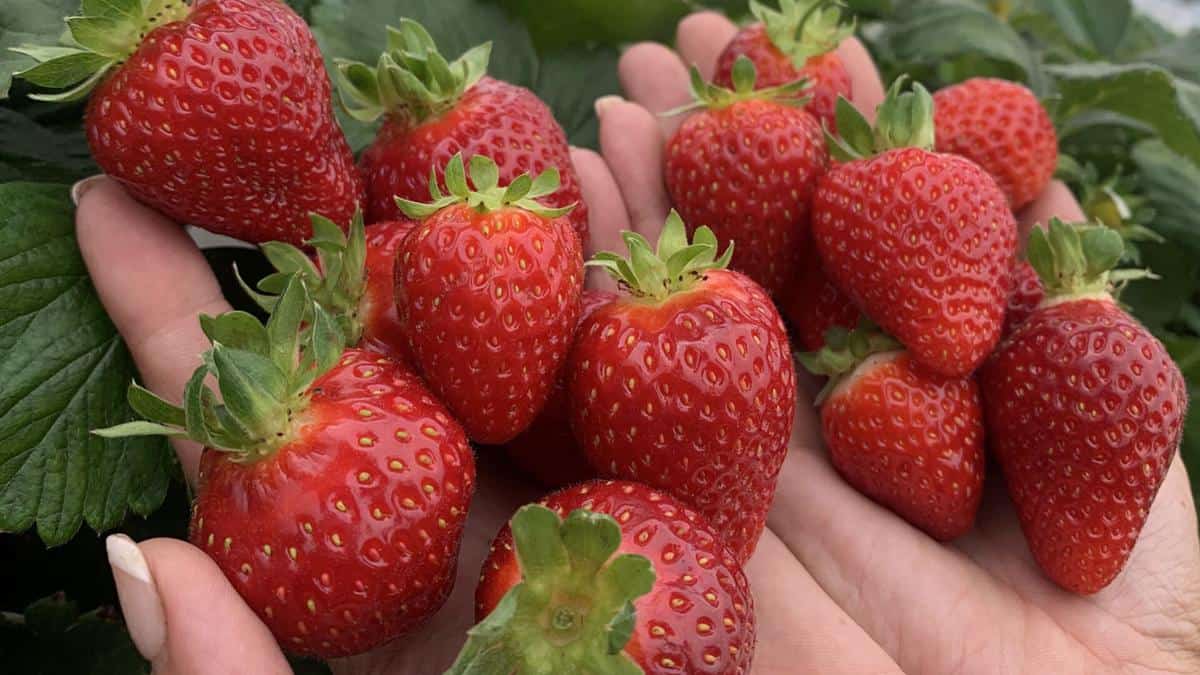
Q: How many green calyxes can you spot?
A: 12